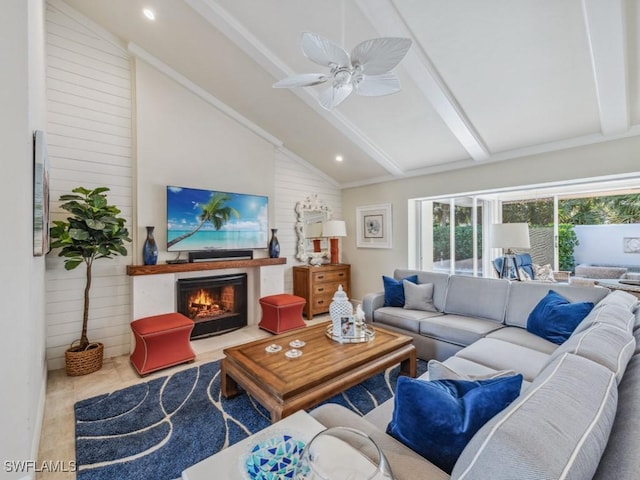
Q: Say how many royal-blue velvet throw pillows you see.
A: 3